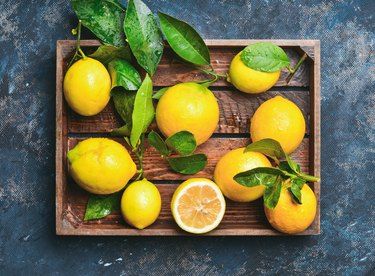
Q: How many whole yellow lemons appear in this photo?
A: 8